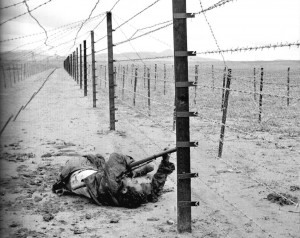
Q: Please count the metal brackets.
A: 7